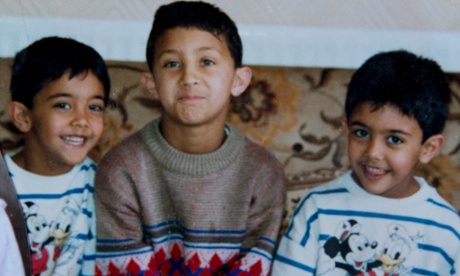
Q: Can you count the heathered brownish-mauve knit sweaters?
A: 1